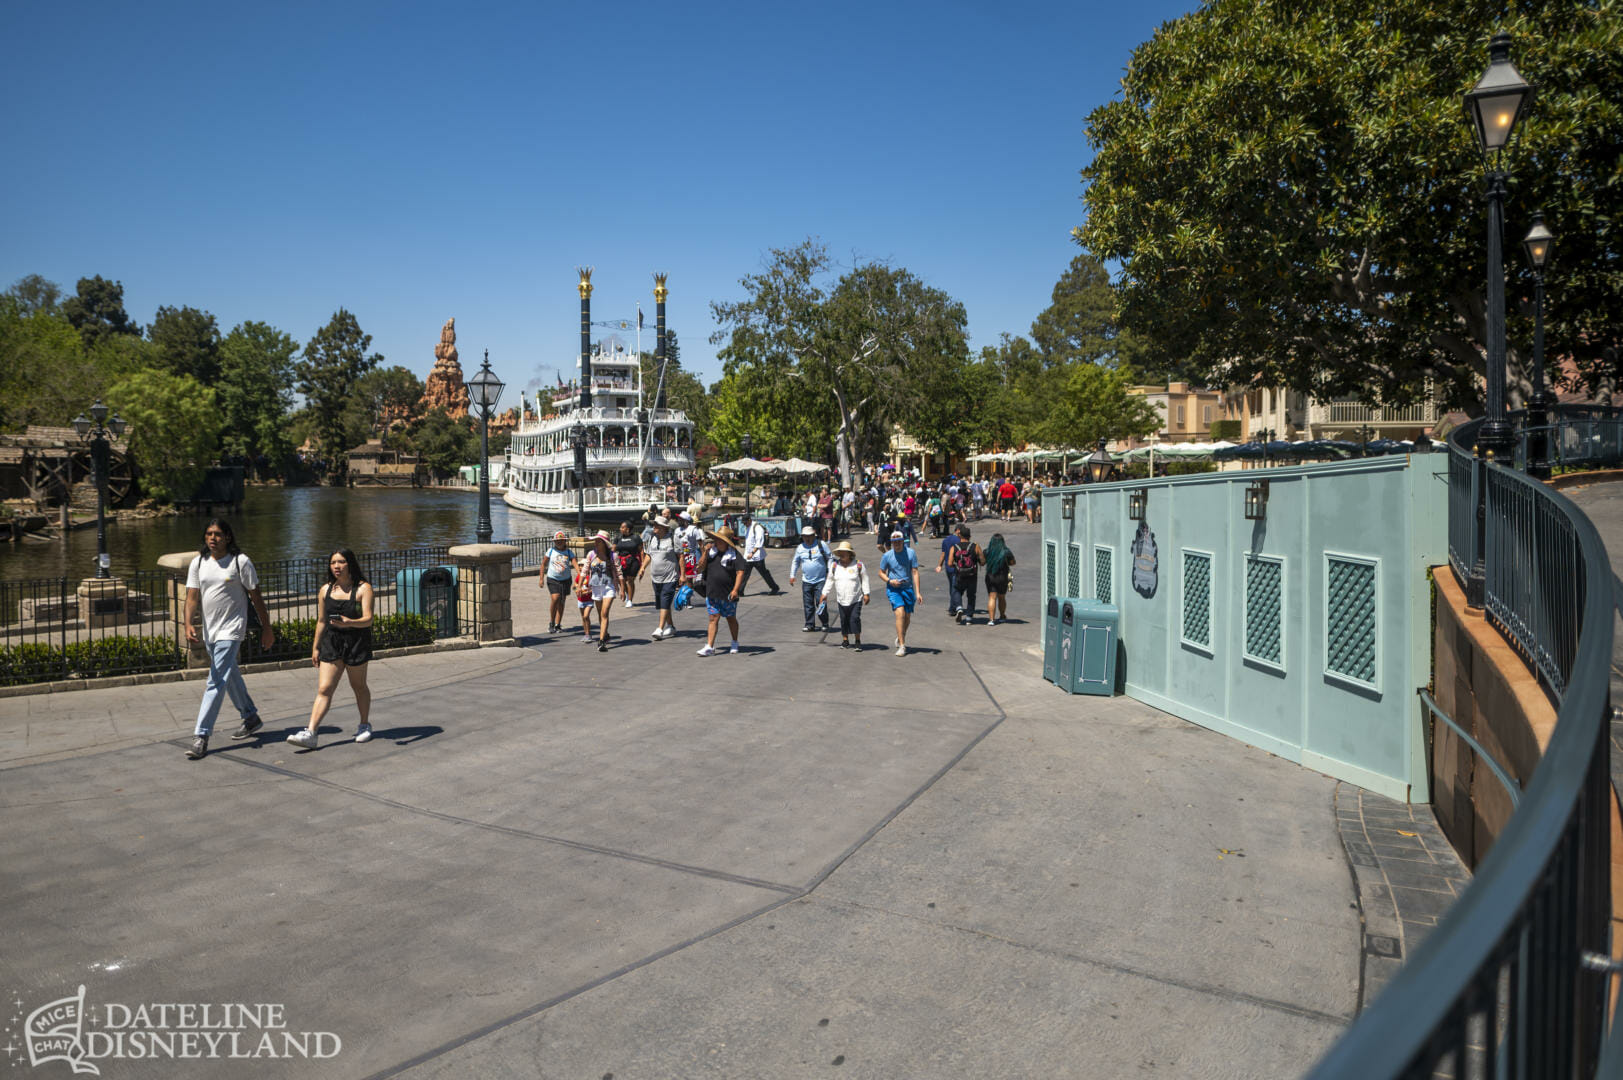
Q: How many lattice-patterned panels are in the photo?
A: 6